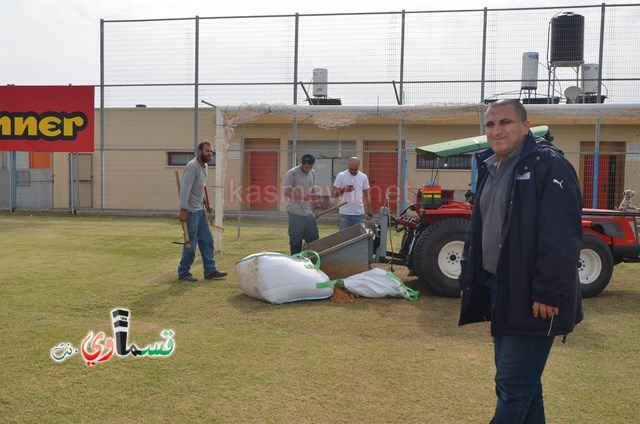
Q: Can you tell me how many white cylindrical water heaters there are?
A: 3